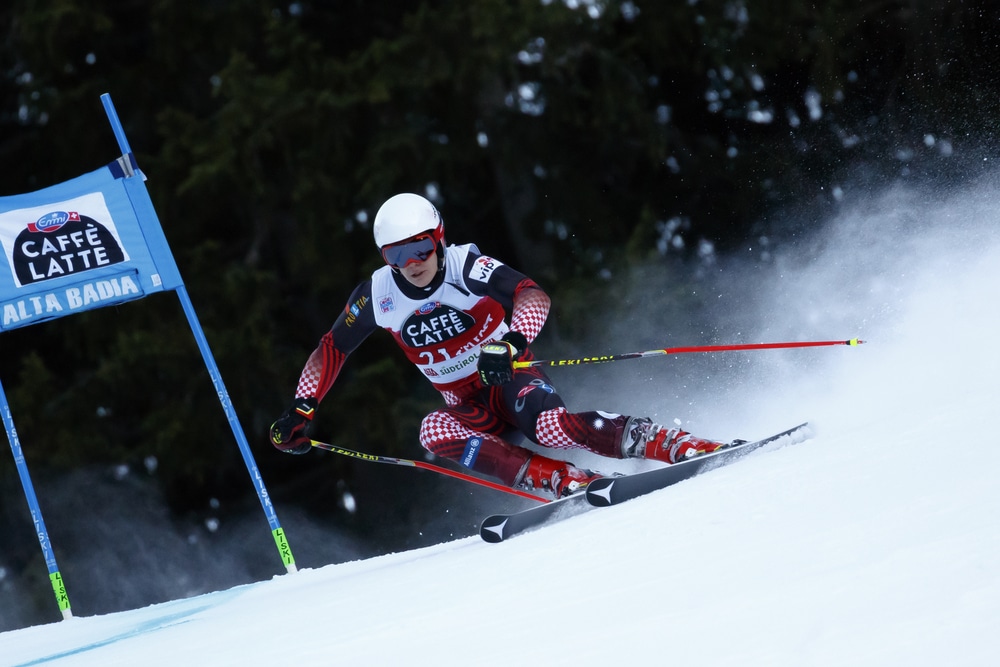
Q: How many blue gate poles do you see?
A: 2